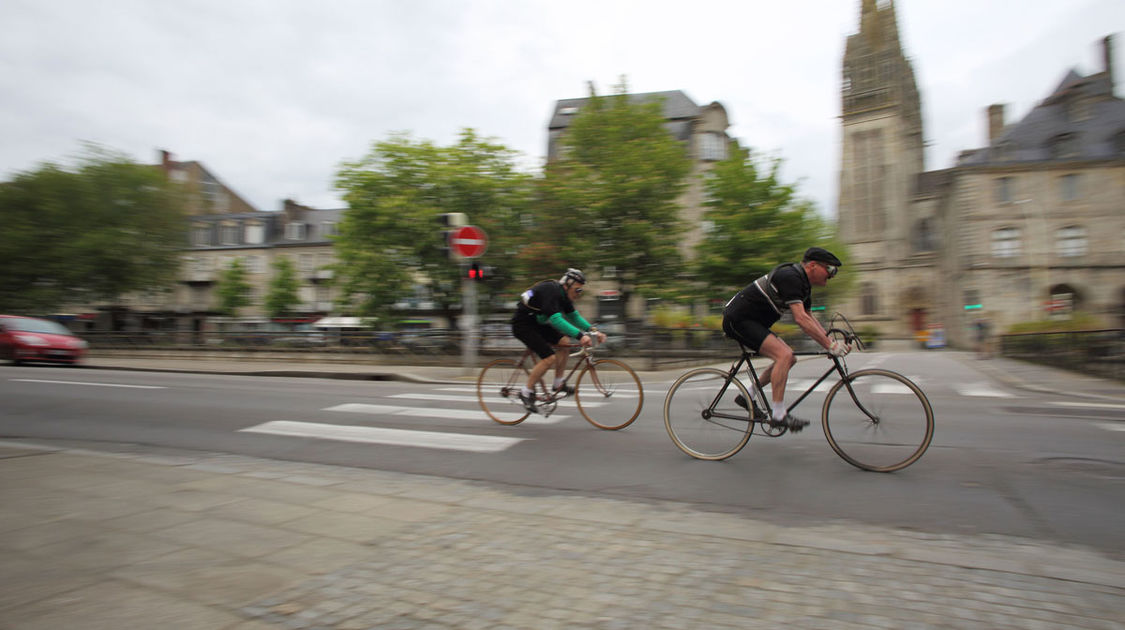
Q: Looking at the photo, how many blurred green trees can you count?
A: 6